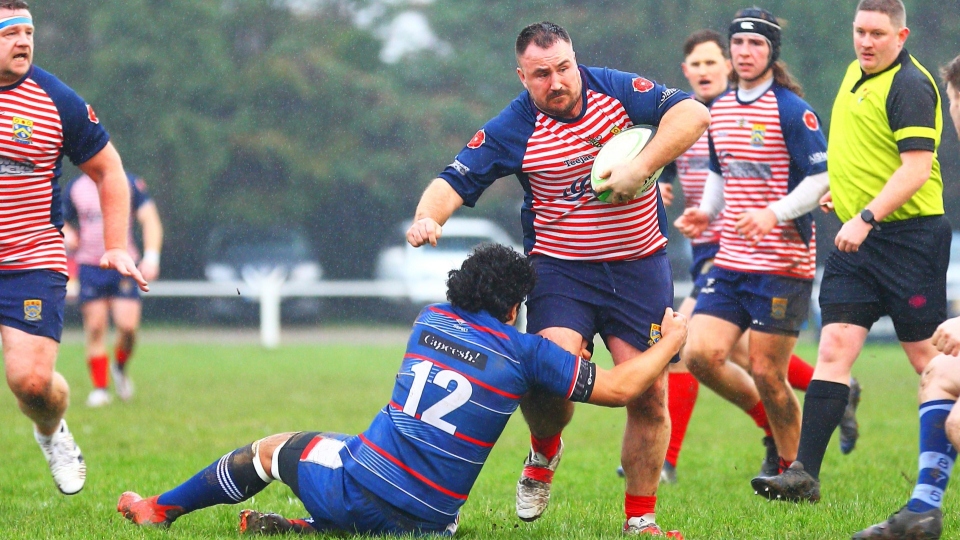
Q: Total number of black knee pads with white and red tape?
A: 1